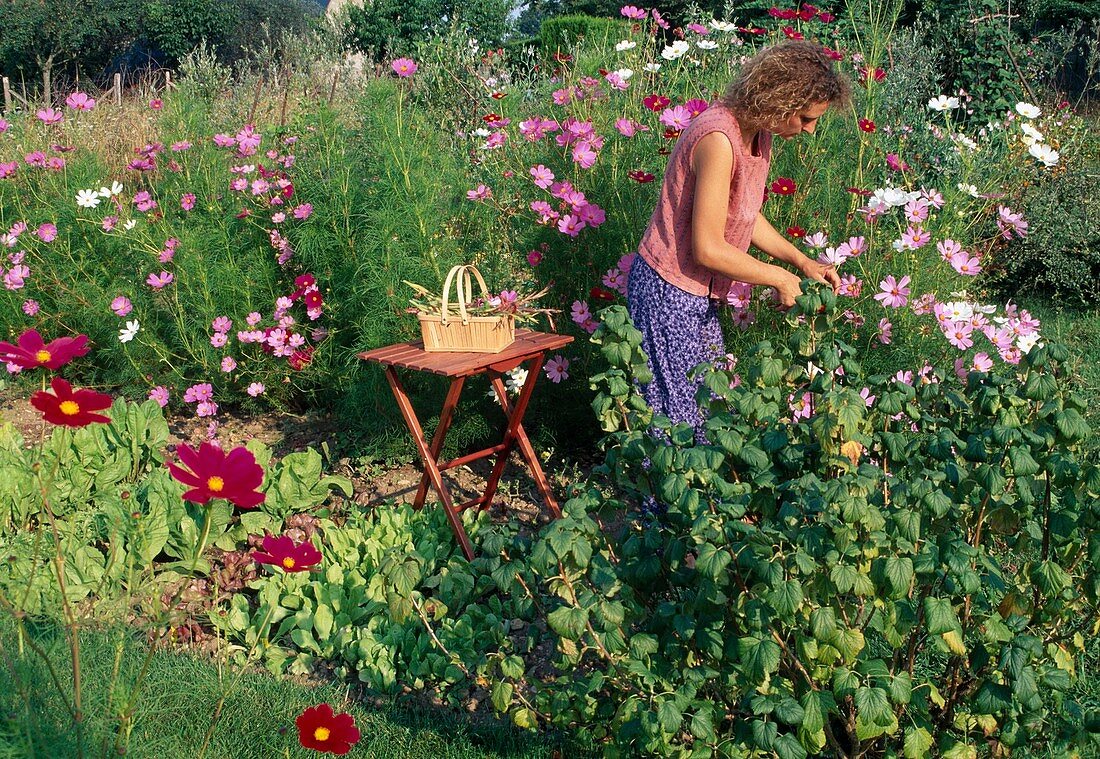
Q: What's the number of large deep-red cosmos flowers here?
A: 5